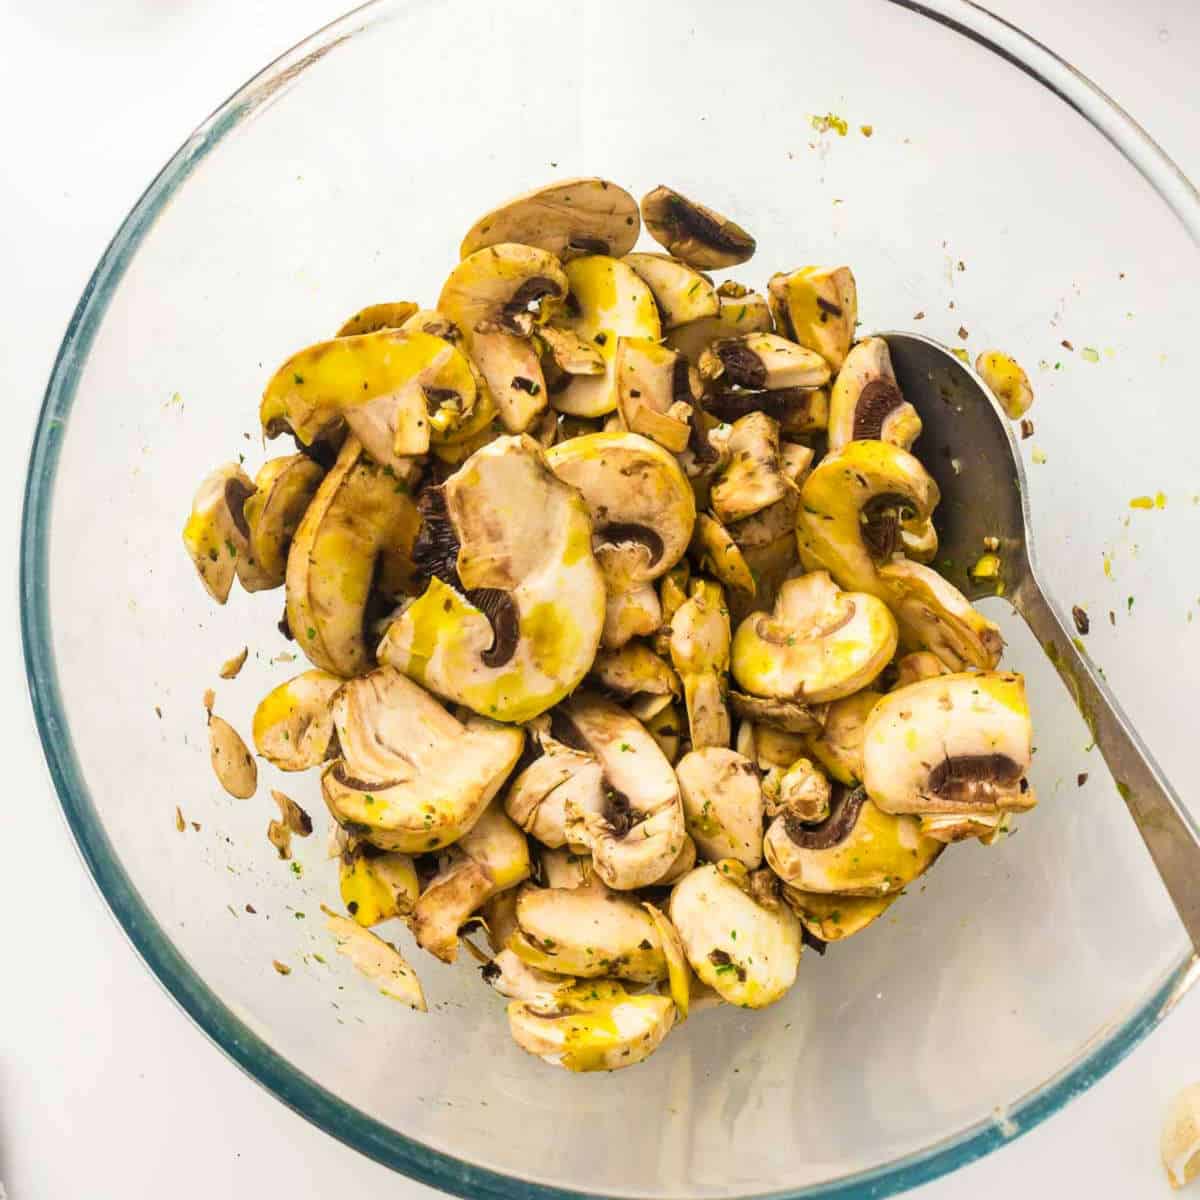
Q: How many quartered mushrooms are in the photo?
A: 0